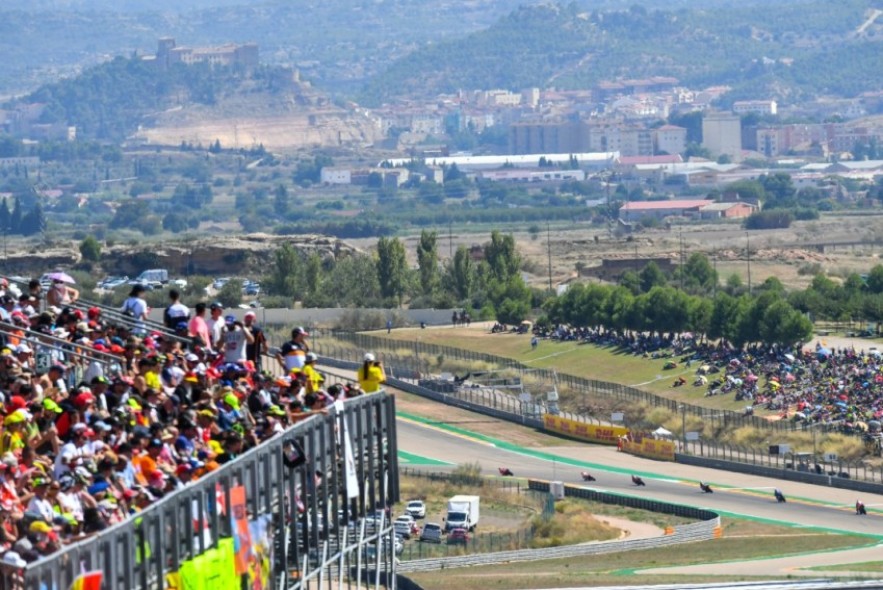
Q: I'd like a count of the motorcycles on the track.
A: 6